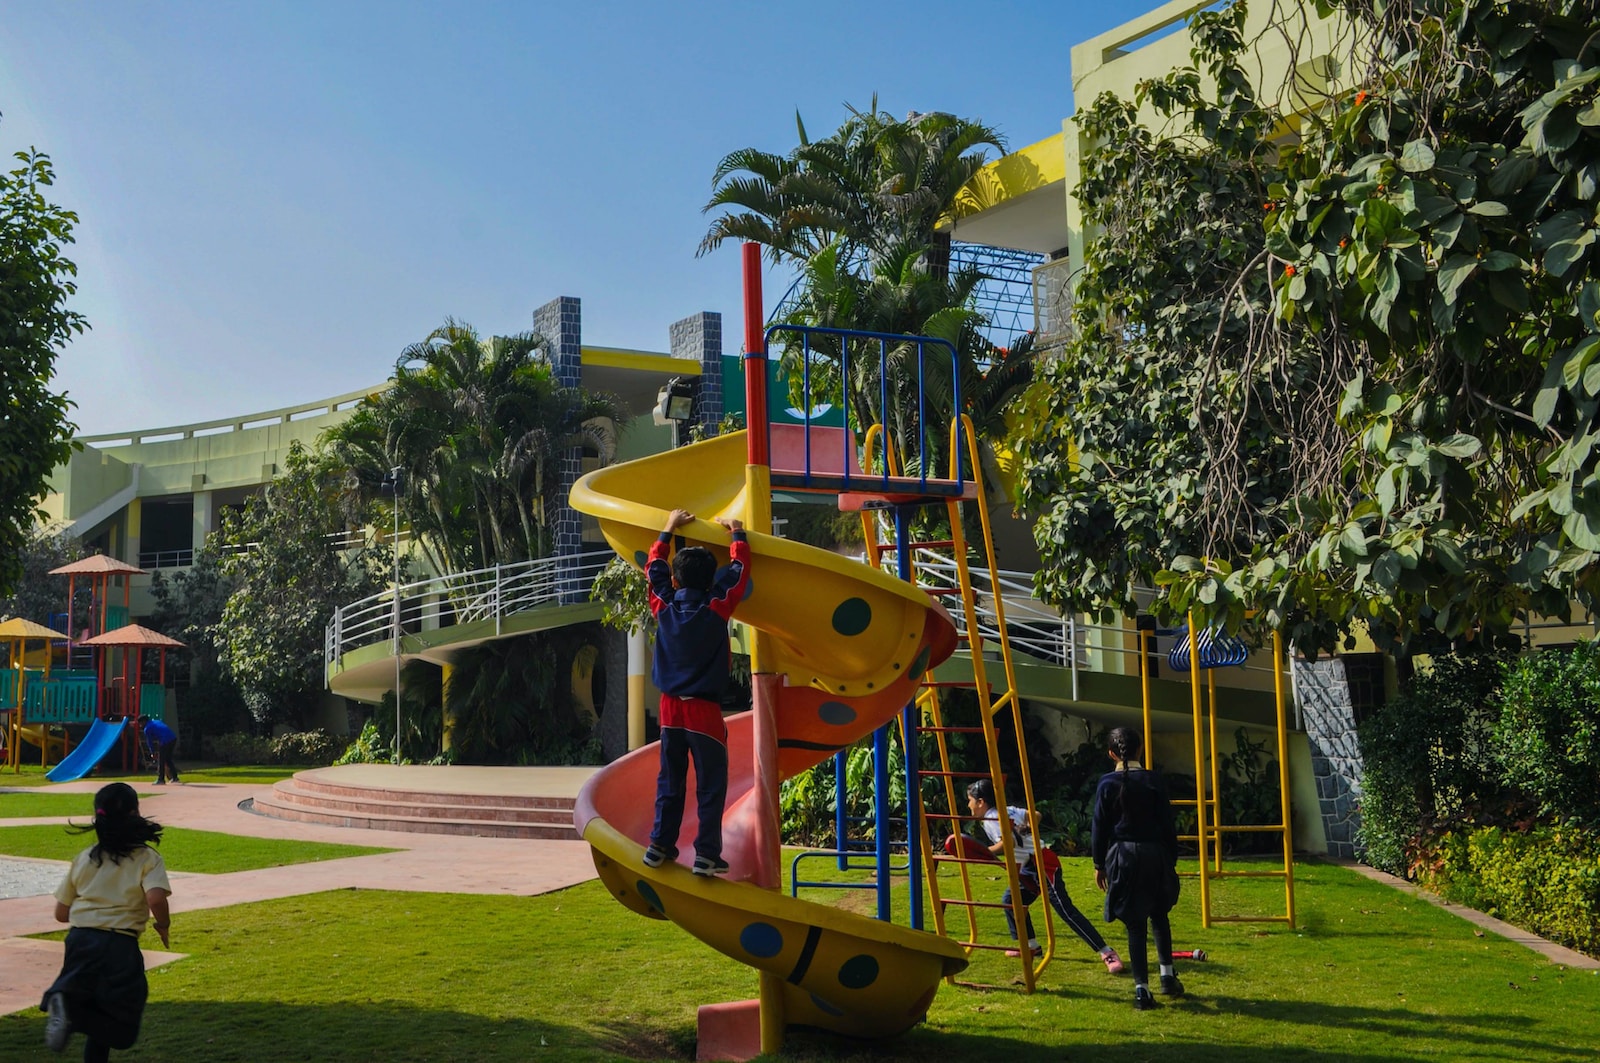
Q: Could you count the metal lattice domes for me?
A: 1